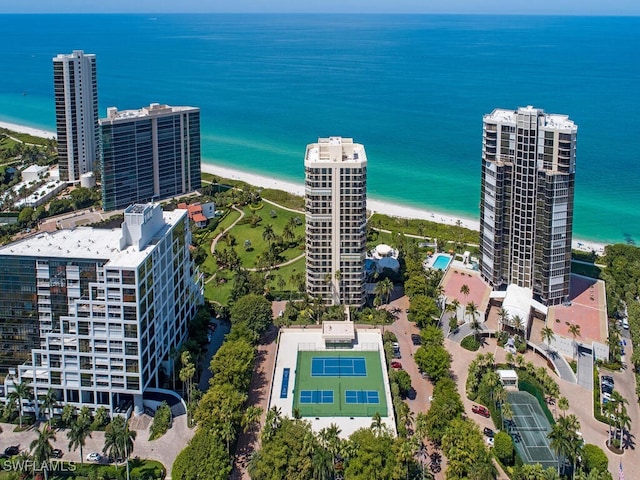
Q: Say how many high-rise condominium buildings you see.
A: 5